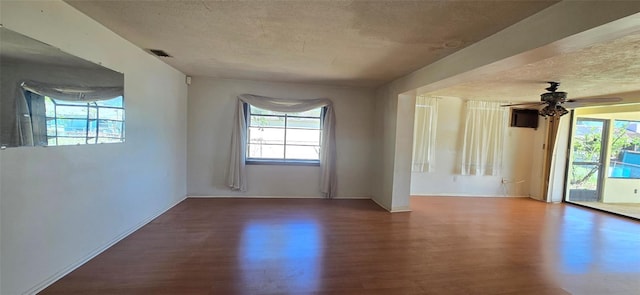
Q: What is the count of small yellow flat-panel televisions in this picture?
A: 0